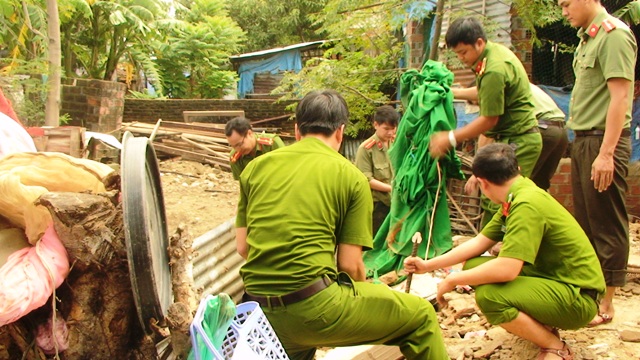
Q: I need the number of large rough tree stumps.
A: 1